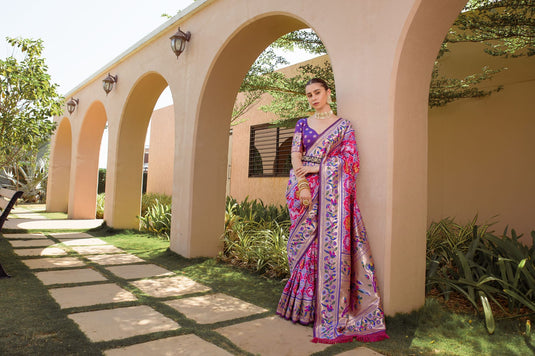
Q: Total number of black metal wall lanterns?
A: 3